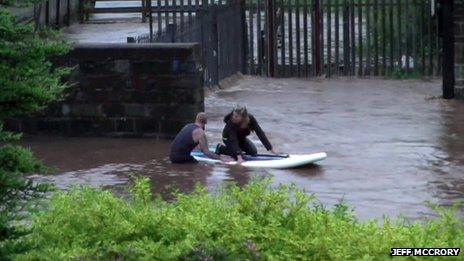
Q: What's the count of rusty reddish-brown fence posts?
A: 2